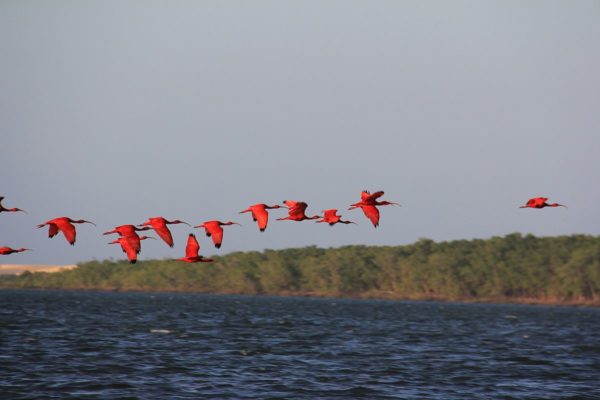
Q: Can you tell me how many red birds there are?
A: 13